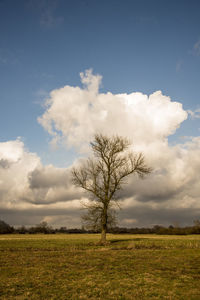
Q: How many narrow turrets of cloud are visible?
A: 1